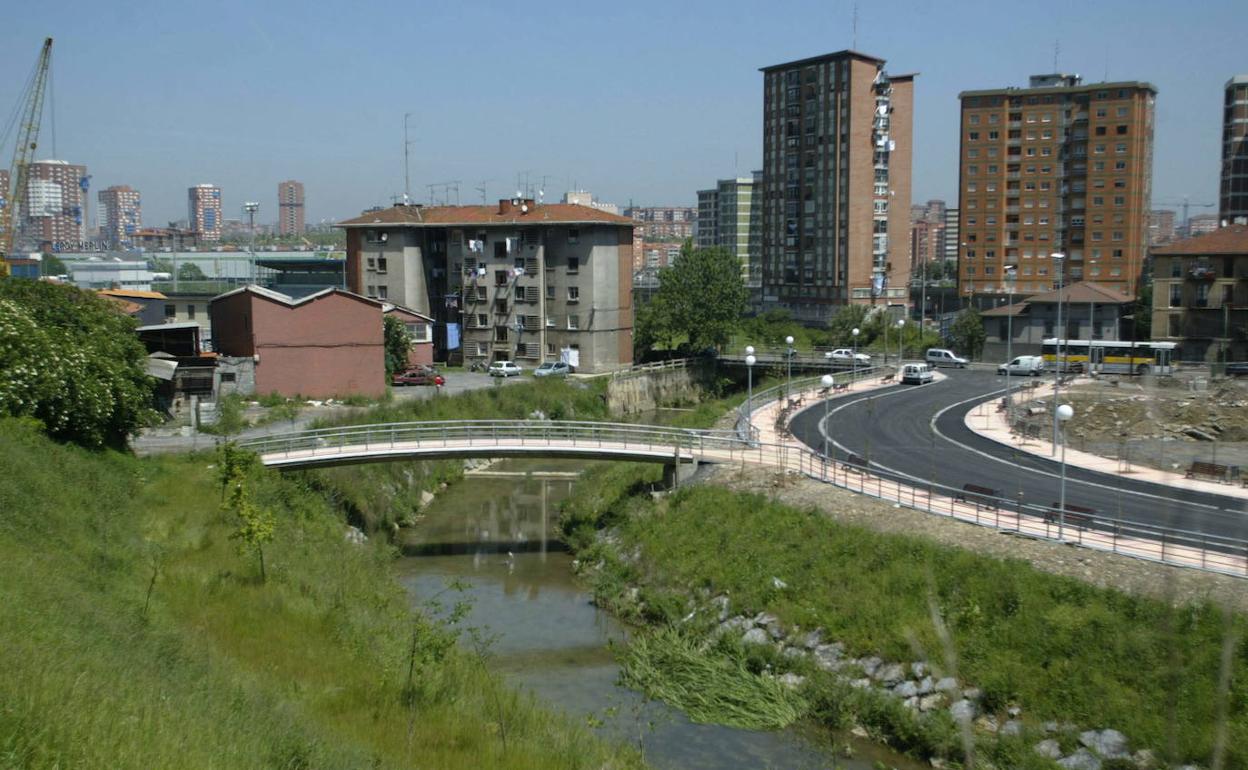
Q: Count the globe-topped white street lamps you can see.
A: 7